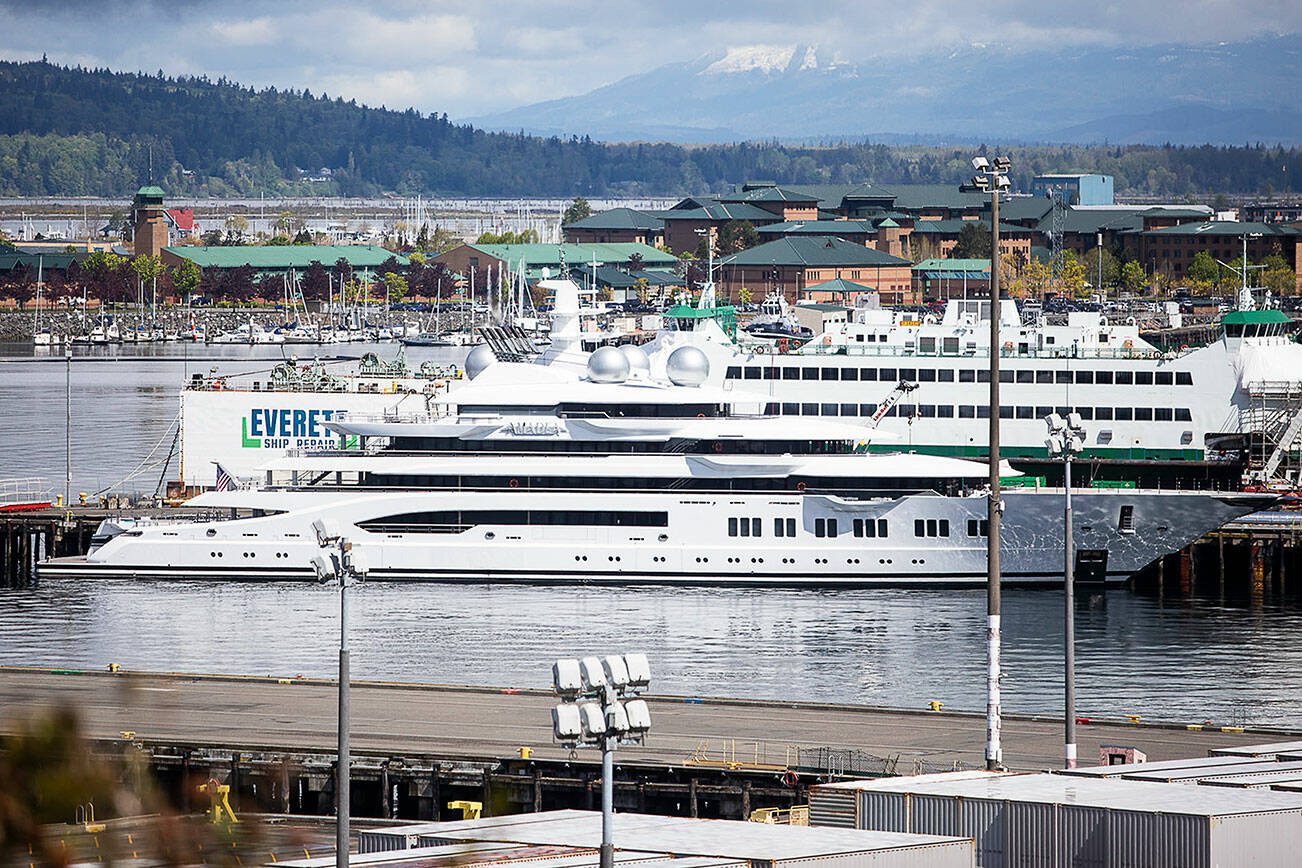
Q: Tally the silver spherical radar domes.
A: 4